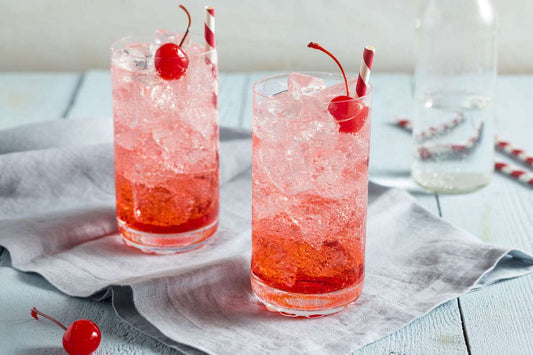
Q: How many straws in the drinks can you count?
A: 2